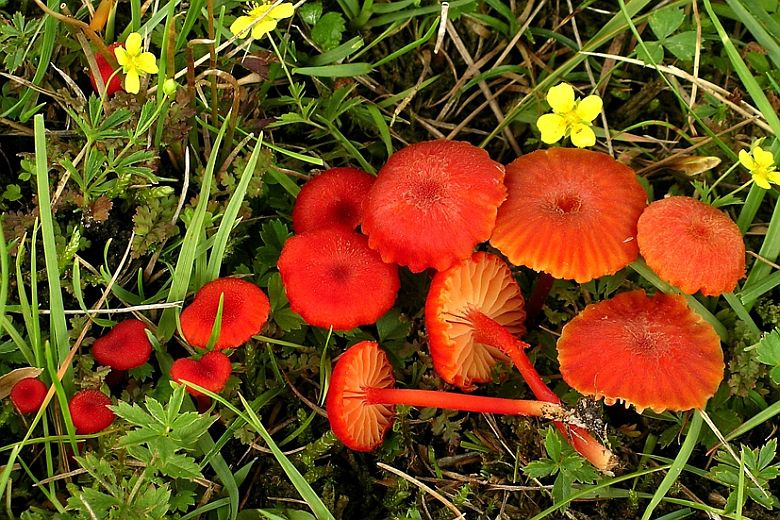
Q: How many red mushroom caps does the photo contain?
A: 14